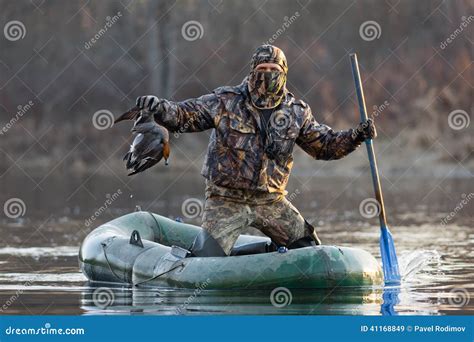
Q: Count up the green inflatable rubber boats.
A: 1